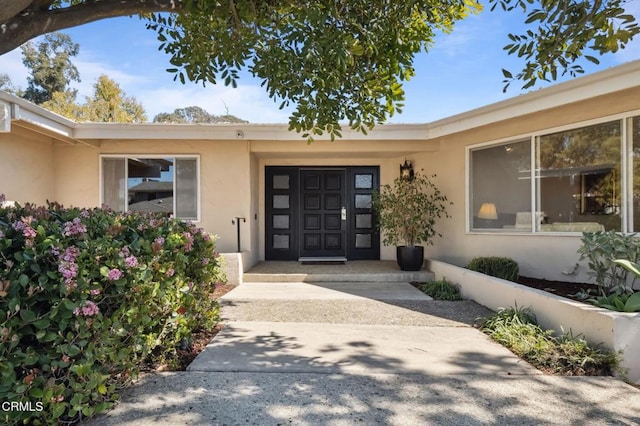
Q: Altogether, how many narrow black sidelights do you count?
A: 2